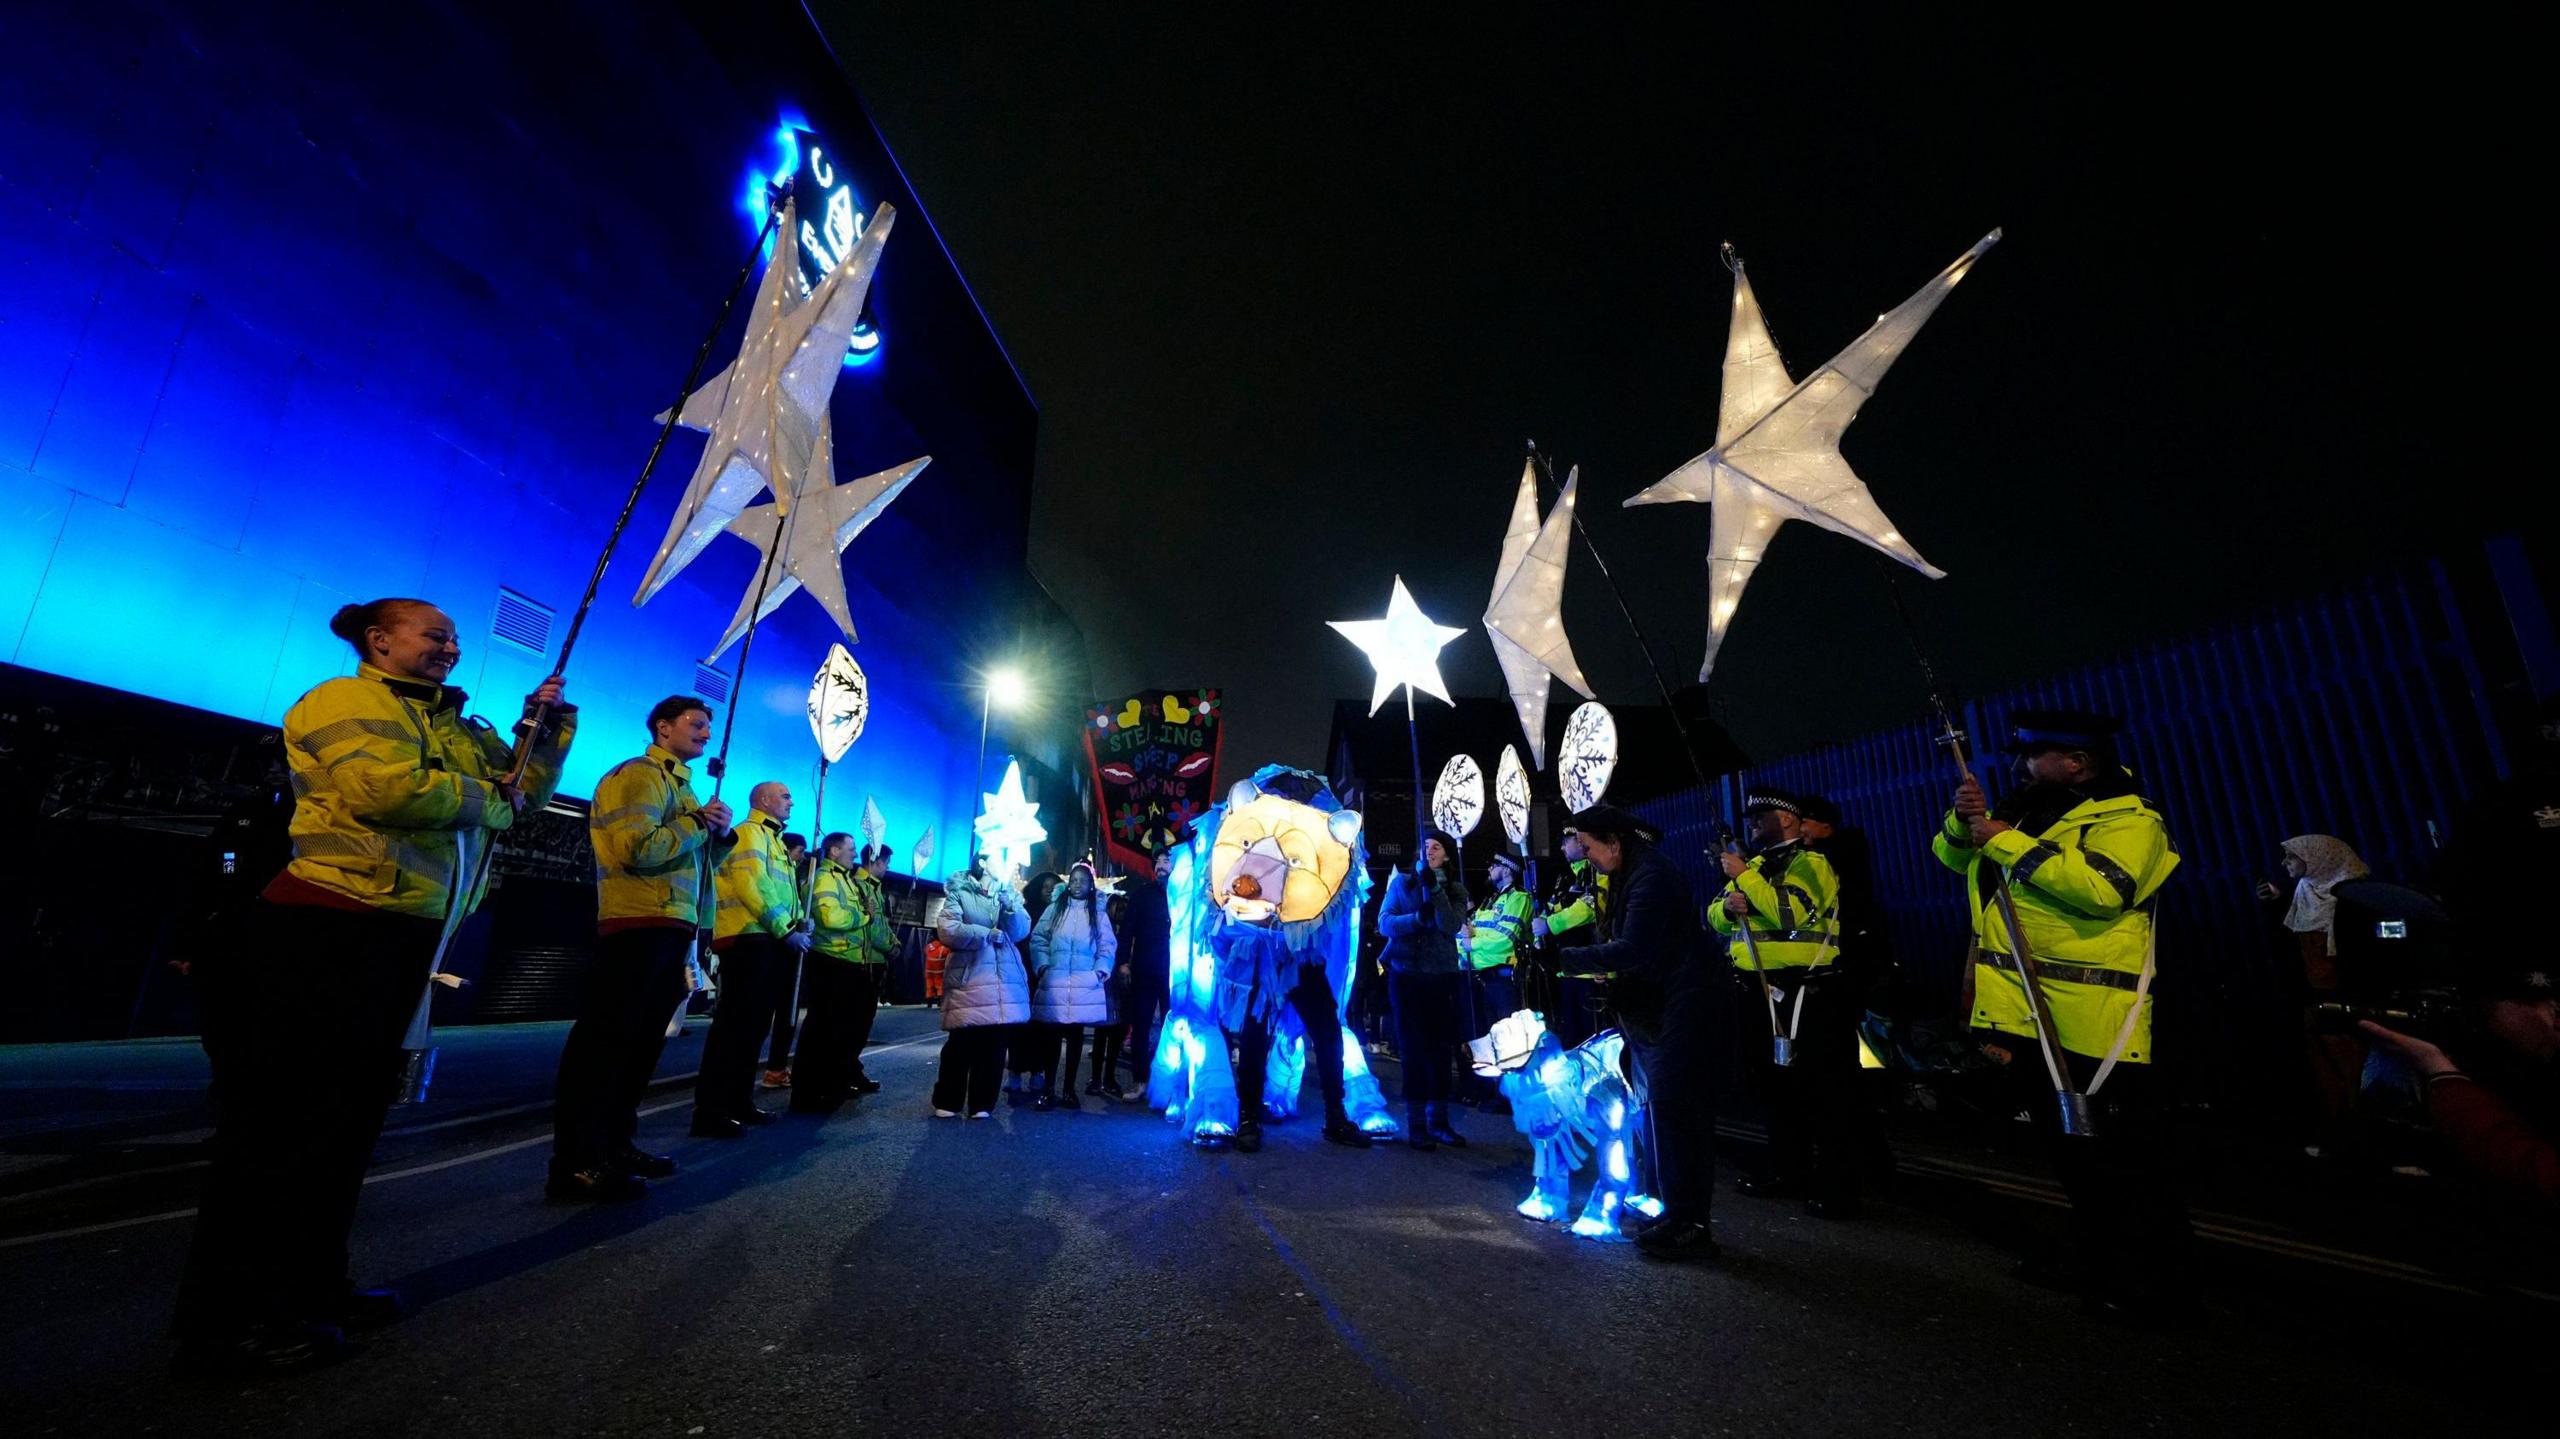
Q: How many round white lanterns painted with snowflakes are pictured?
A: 4